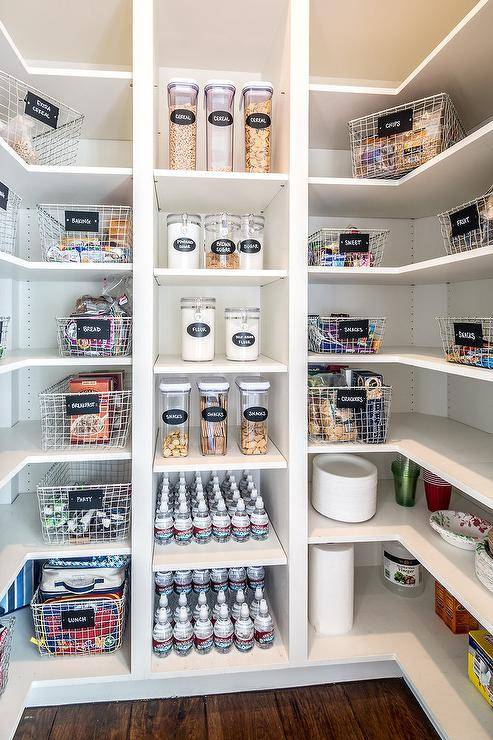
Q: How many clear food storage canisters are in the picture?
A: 11